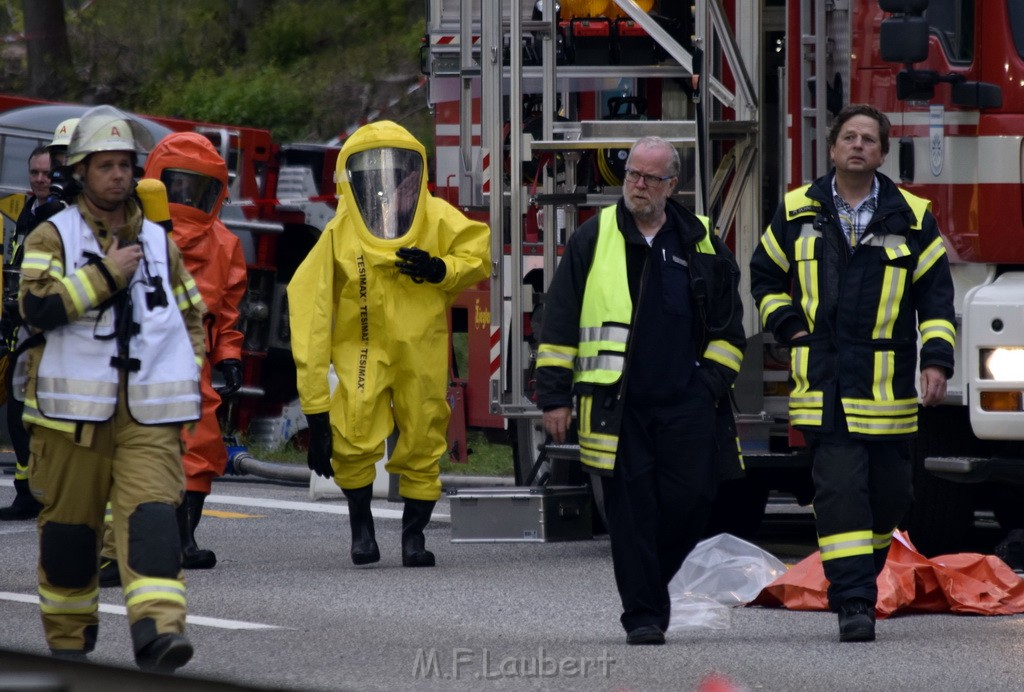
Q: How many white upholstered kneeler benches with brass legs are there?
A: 0